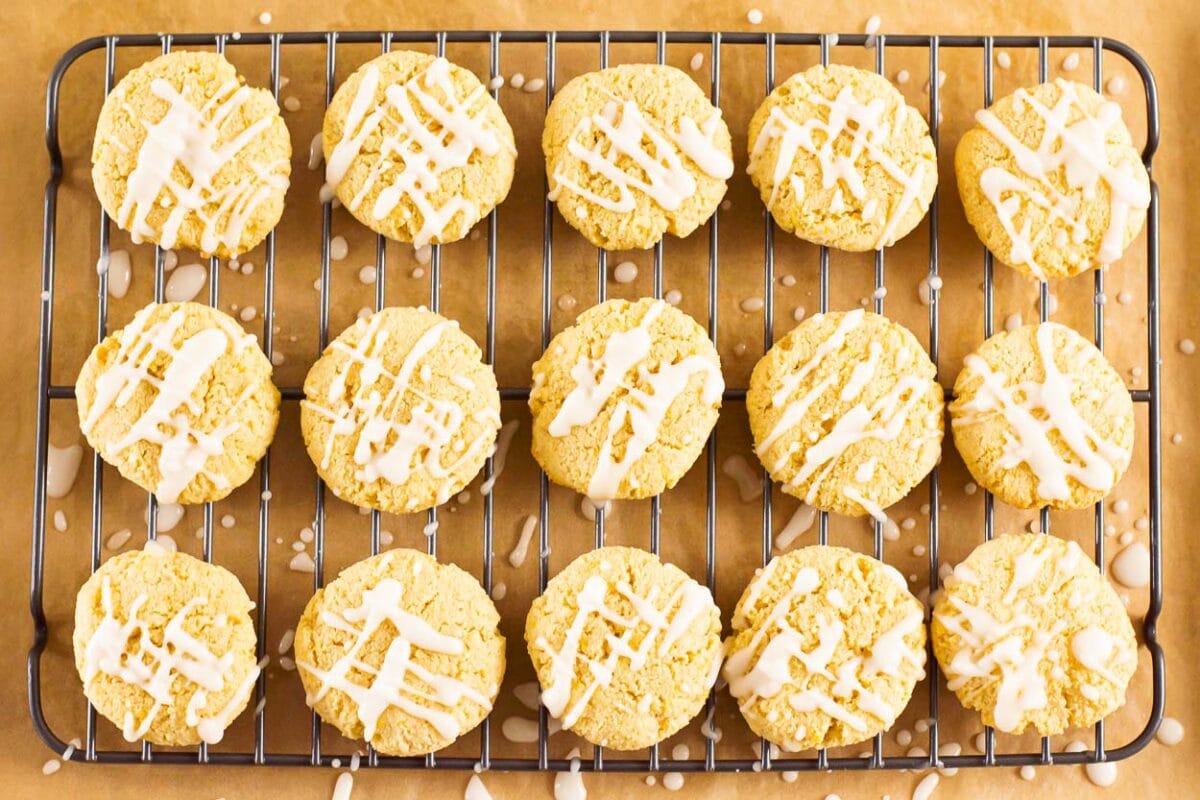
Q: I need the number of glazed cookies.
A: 15